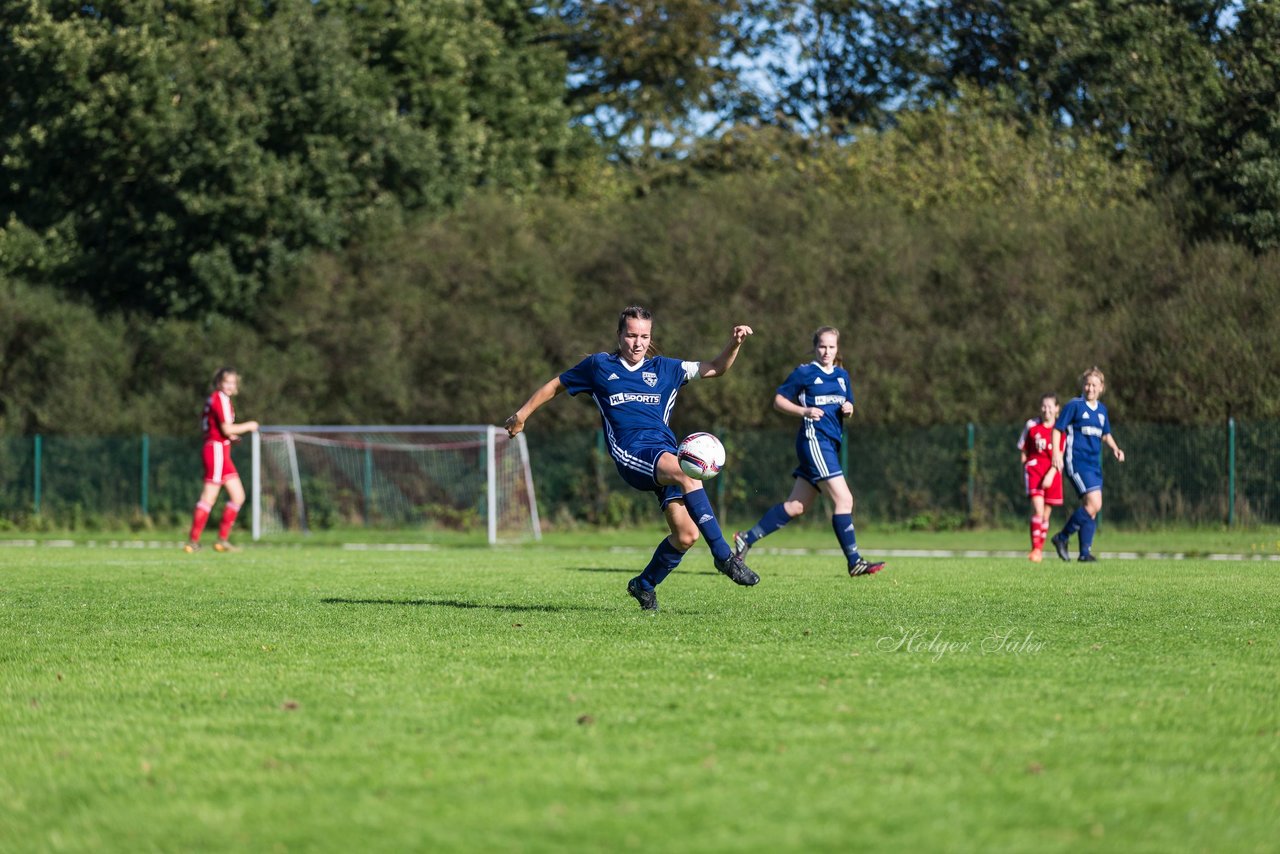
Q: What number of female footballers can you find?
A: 5